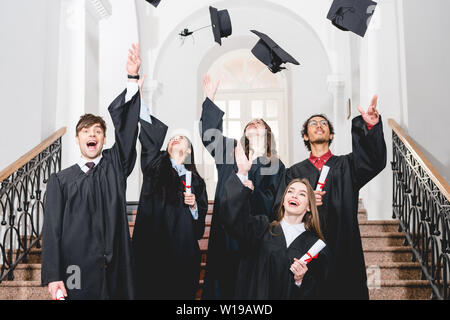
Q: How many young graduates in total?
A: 5